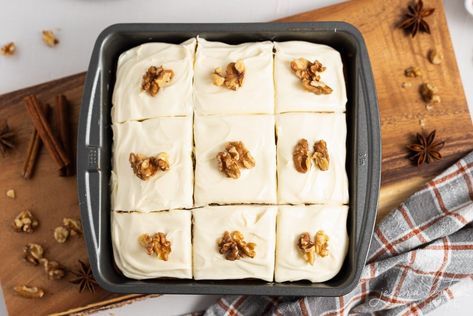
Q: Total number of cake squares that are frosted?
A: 9